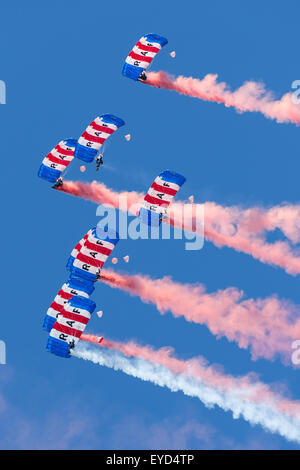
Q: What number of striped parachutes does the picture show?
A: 8